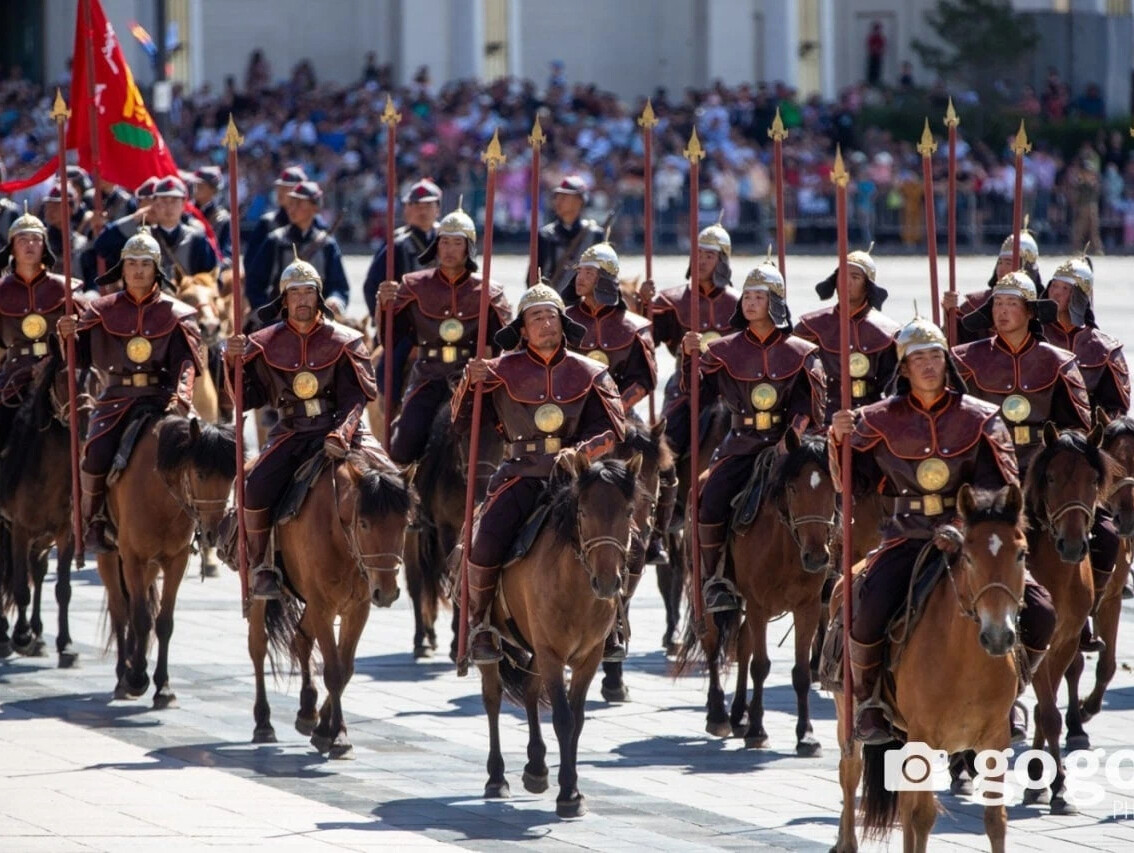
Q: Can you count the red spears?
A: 12